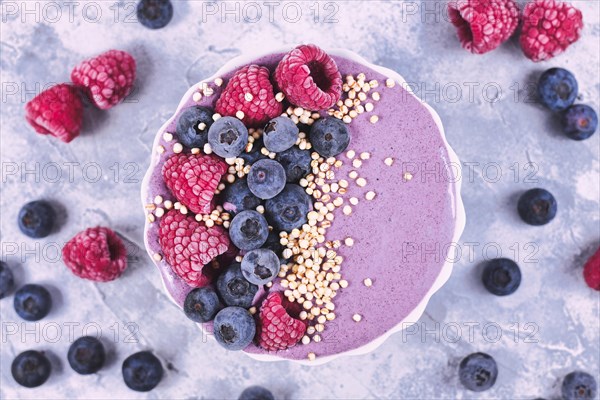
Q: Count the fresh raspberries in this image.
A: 11